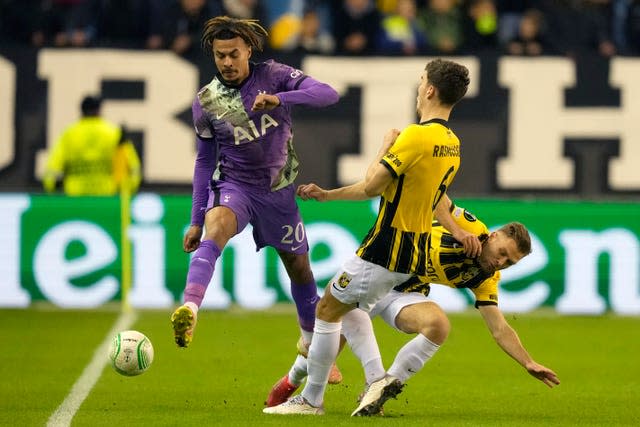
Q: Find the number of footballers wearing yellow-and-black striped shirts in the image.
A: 2